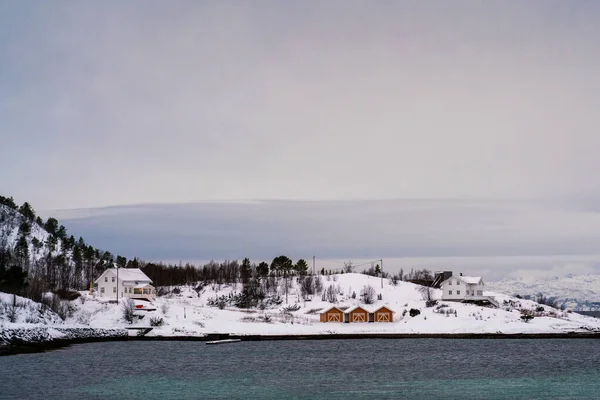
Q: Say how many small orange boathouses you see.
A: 3